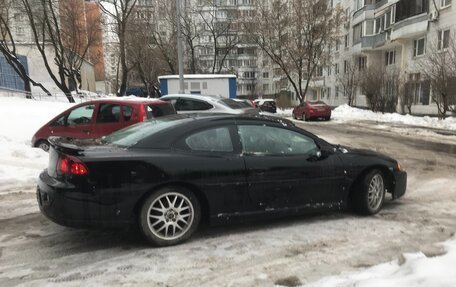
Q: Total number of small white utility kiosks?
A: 1